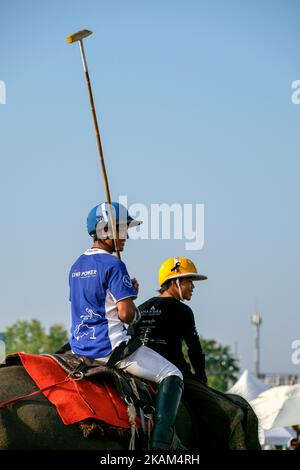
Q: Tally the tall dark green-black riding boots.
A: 1